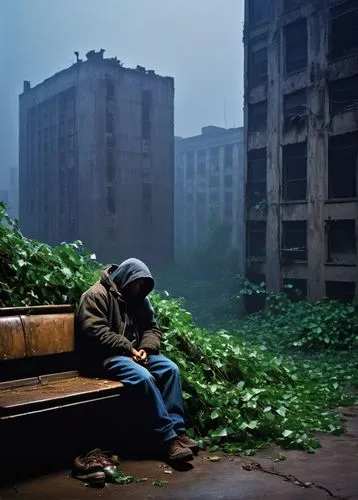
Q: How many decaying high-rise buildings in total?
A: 3